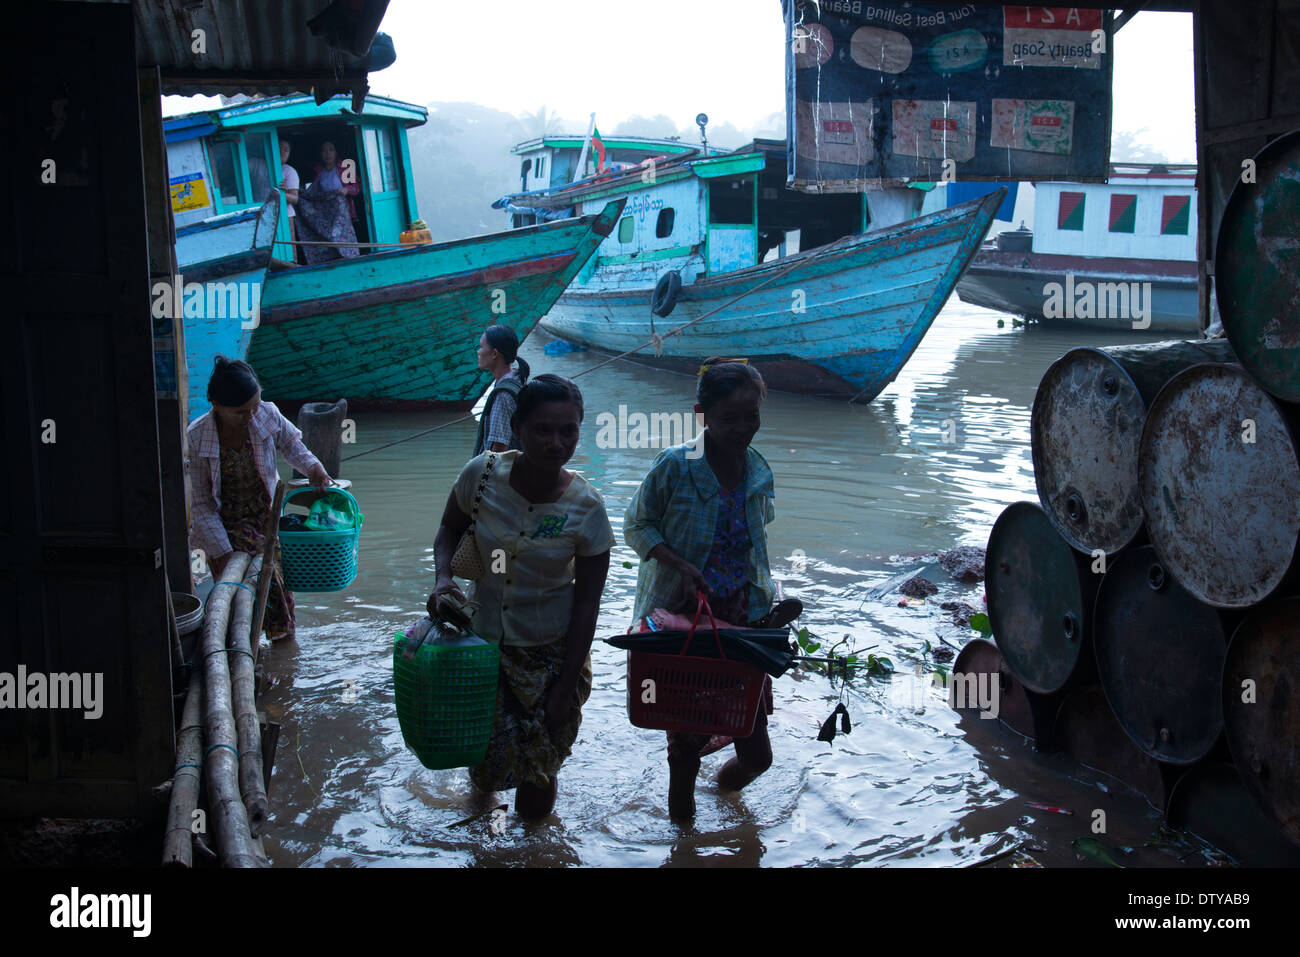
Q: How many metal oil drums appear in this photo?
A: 9